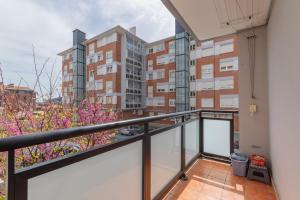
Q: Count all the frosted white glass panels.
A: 4